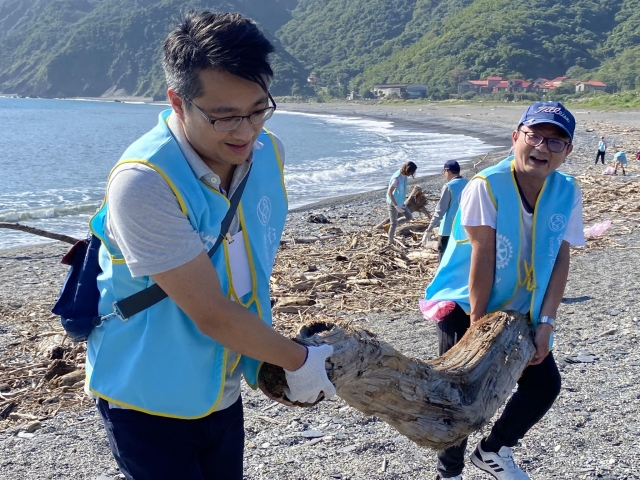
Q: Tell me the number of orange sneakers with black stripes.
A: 0